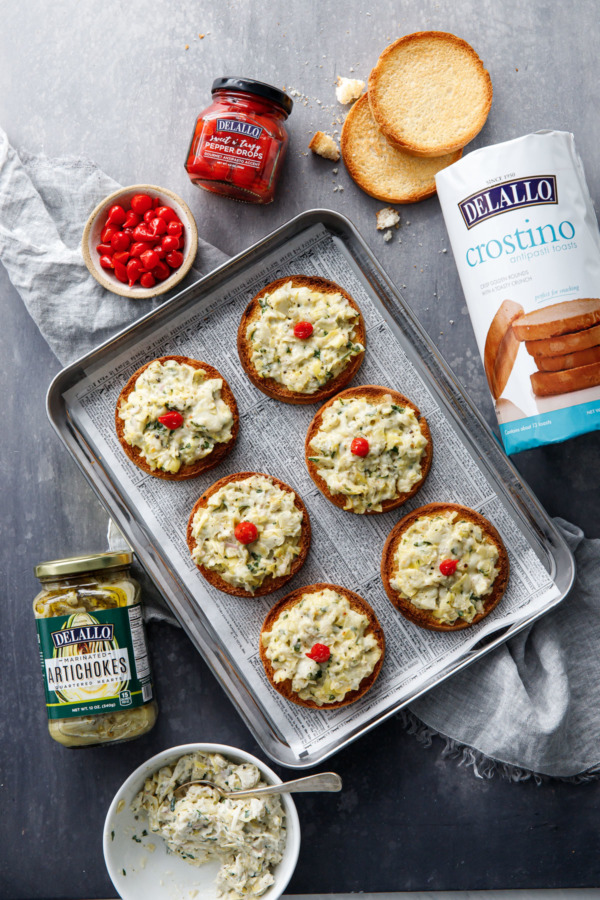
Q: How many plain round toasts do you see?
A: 2